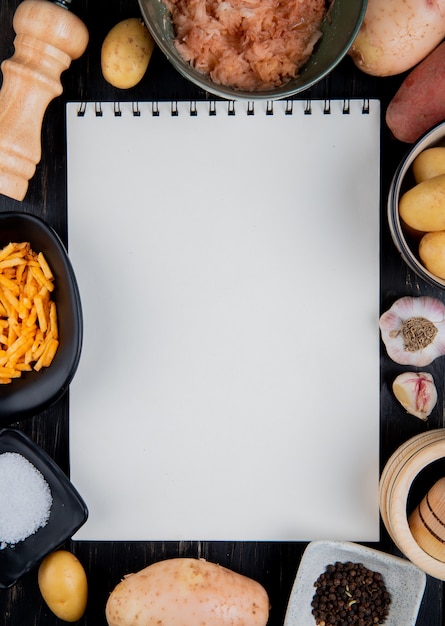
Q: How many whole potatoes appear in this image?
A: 8